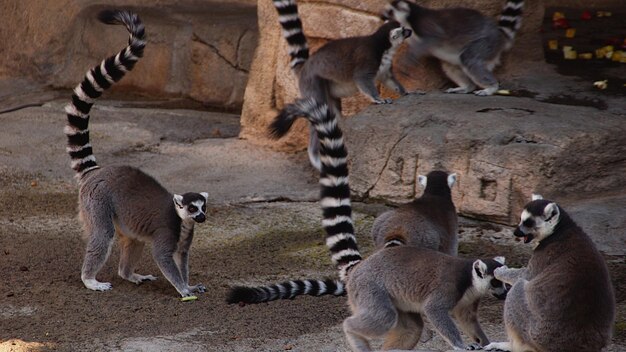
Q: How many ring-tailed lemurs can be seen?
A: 6